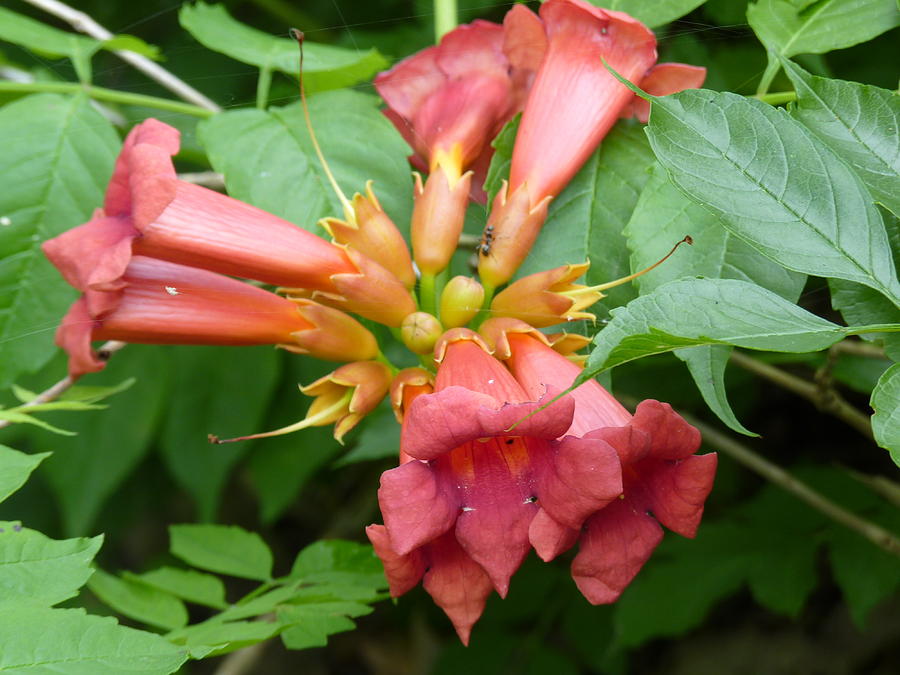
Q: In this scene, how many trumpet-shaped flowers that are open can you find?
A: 7